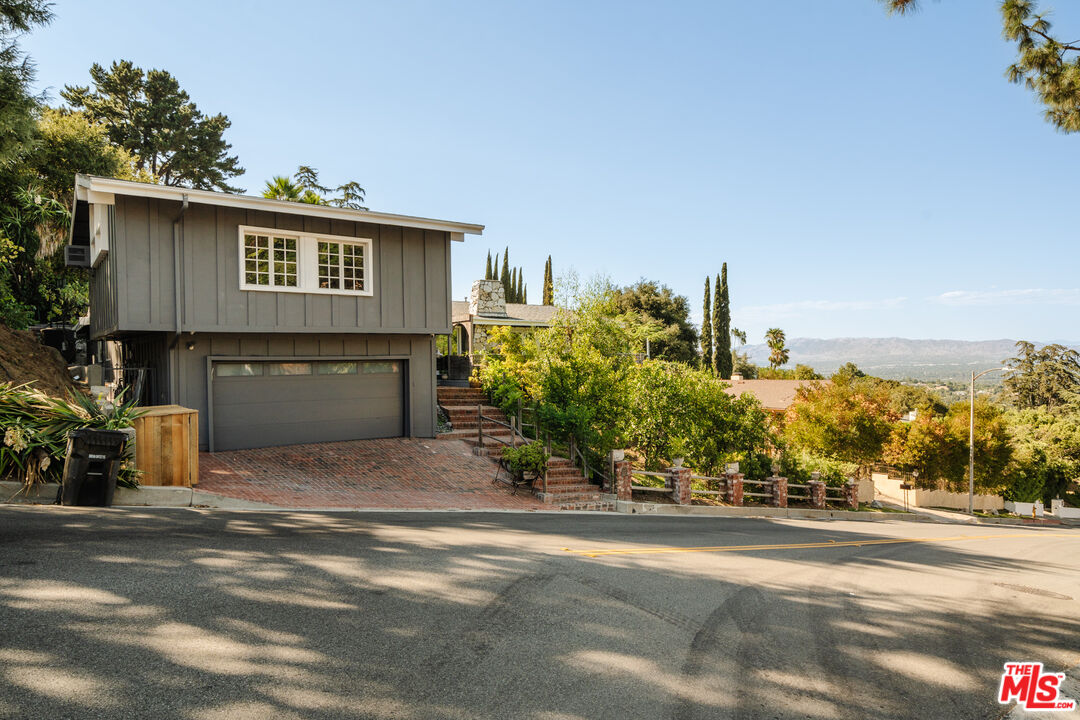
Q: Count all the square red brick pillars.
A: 6